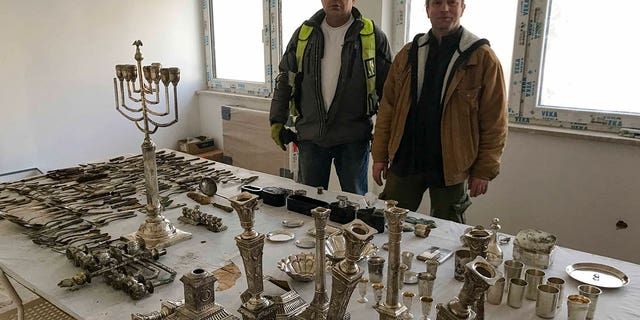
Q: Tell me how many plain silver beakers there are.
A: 8